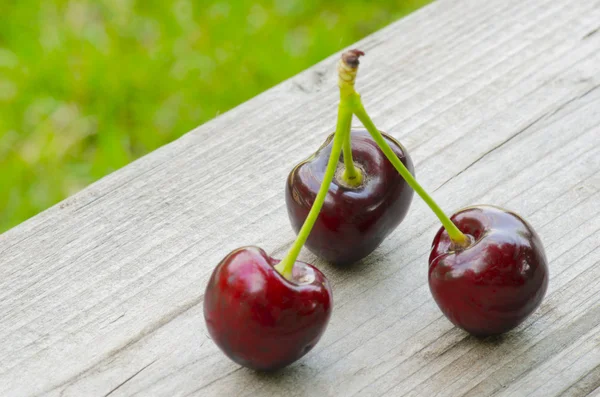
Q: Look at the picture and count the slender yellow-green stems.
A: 3